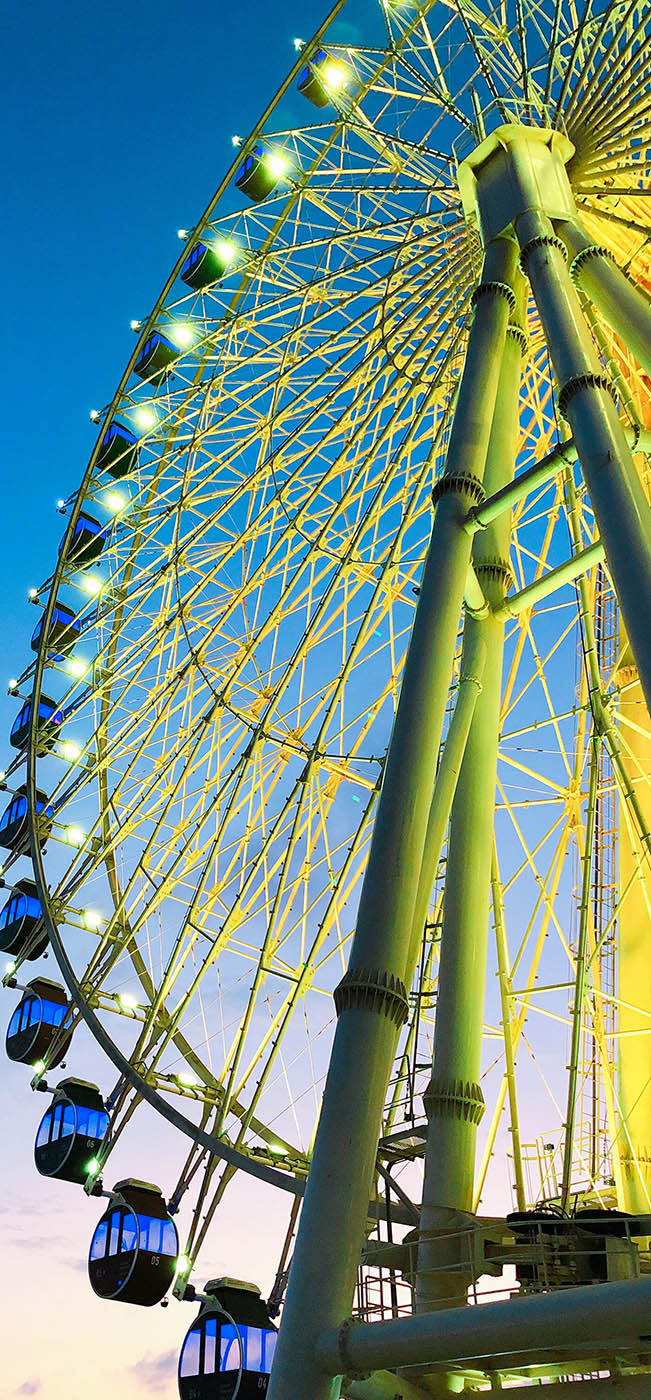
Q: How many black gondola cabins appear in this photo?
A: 14